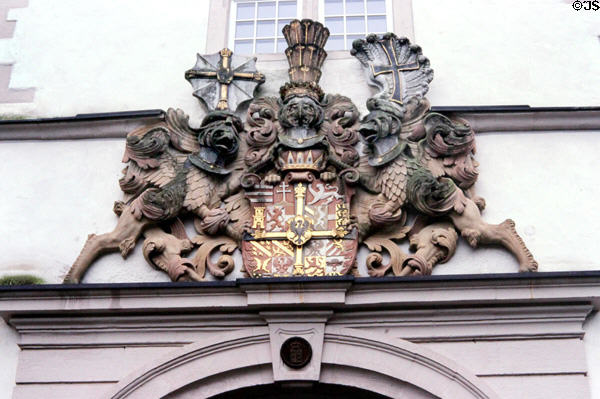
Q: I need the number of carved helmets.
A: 3